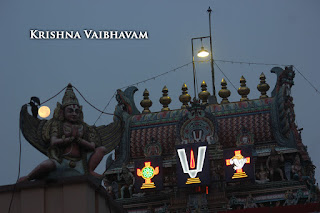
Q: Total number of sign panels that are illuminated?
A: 3